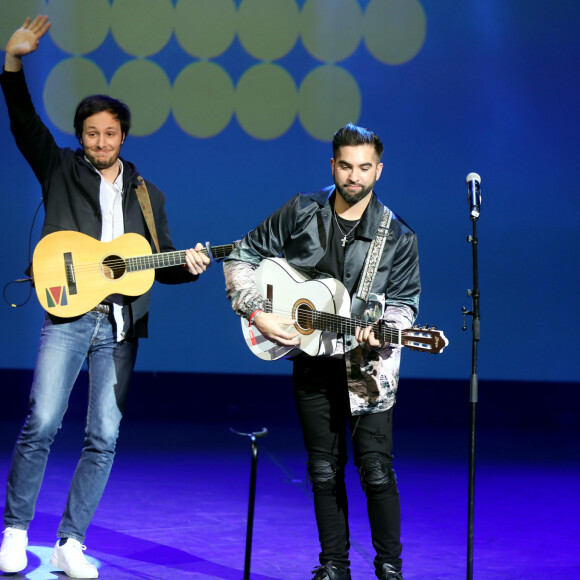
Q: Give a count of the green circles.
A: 12